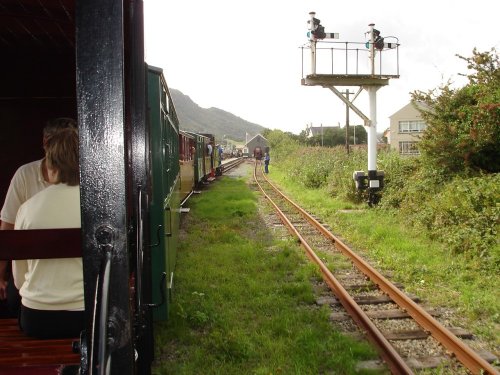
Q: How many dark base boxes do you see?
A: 2